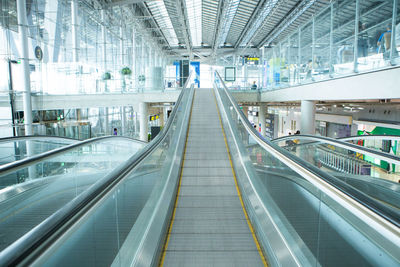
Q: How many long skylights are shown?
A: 5